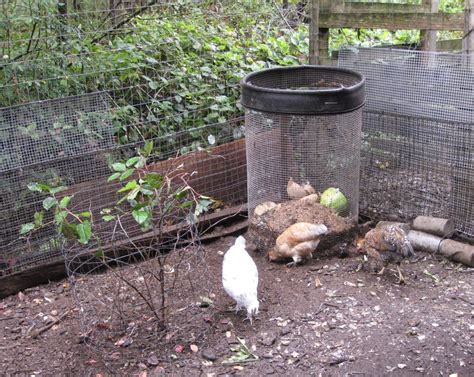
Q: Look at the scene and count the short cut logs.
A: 4